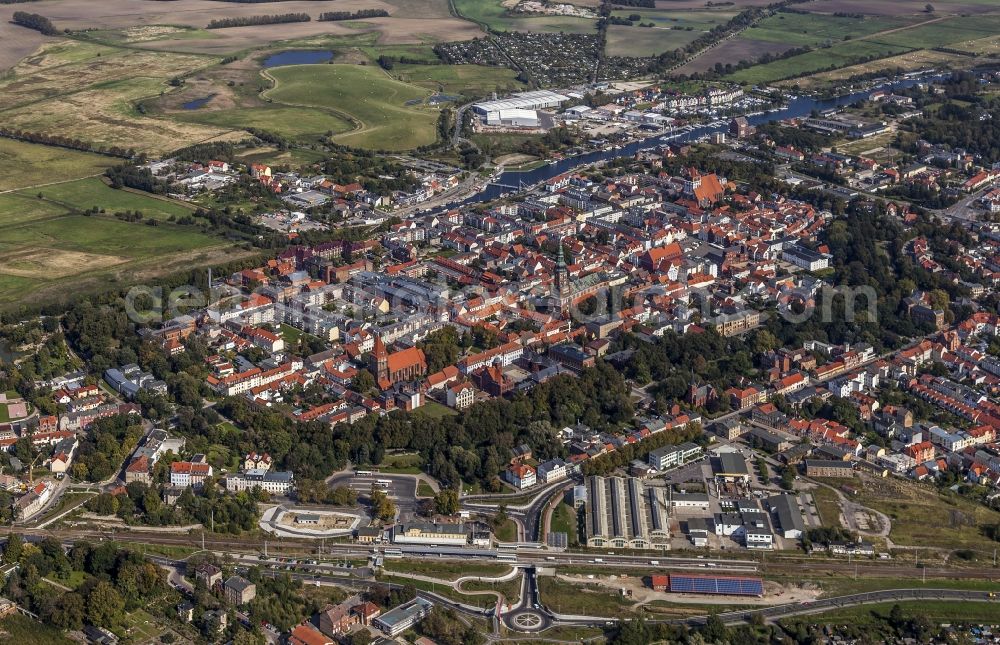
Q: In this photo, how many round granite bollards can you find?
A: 0